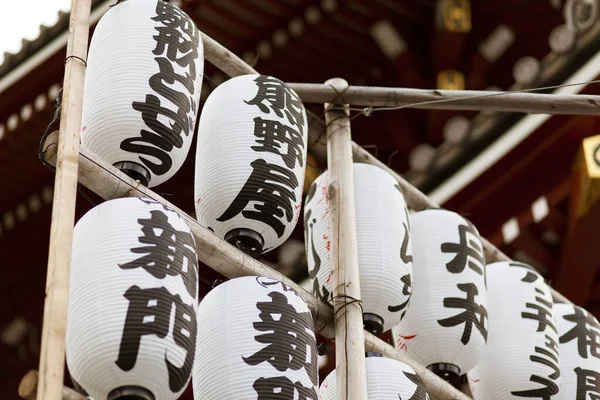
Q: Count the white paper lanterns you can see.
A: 9